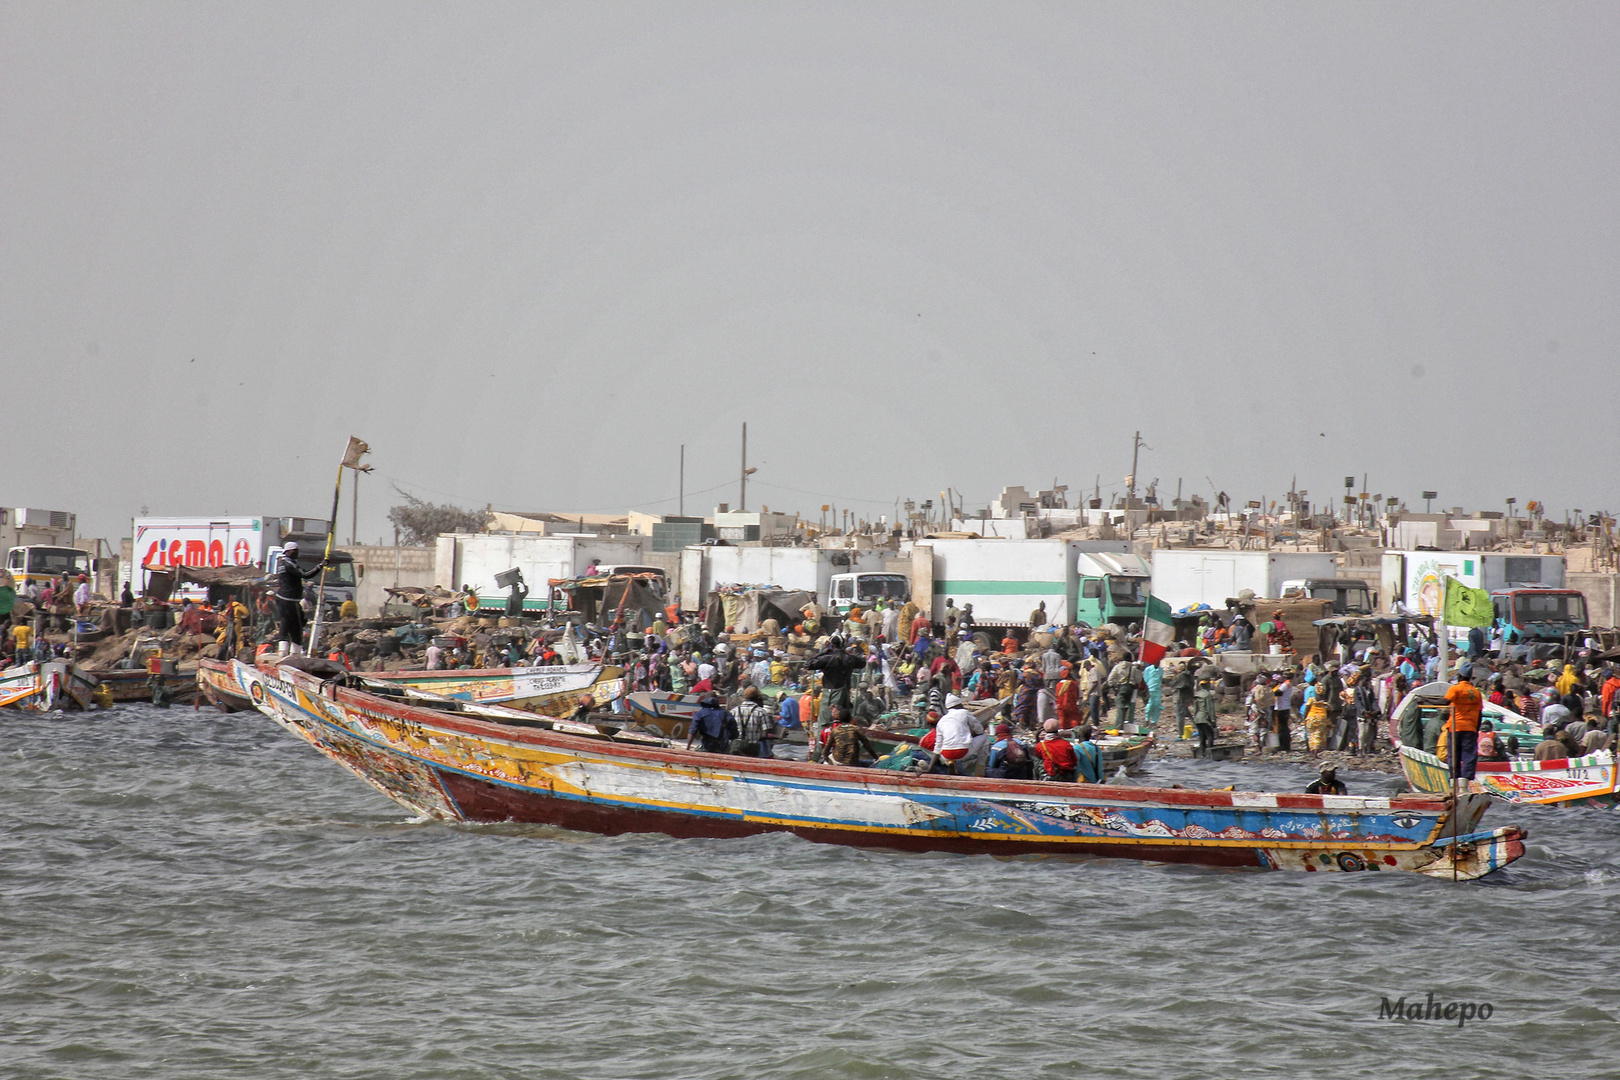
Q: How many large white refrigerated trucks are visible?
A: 7